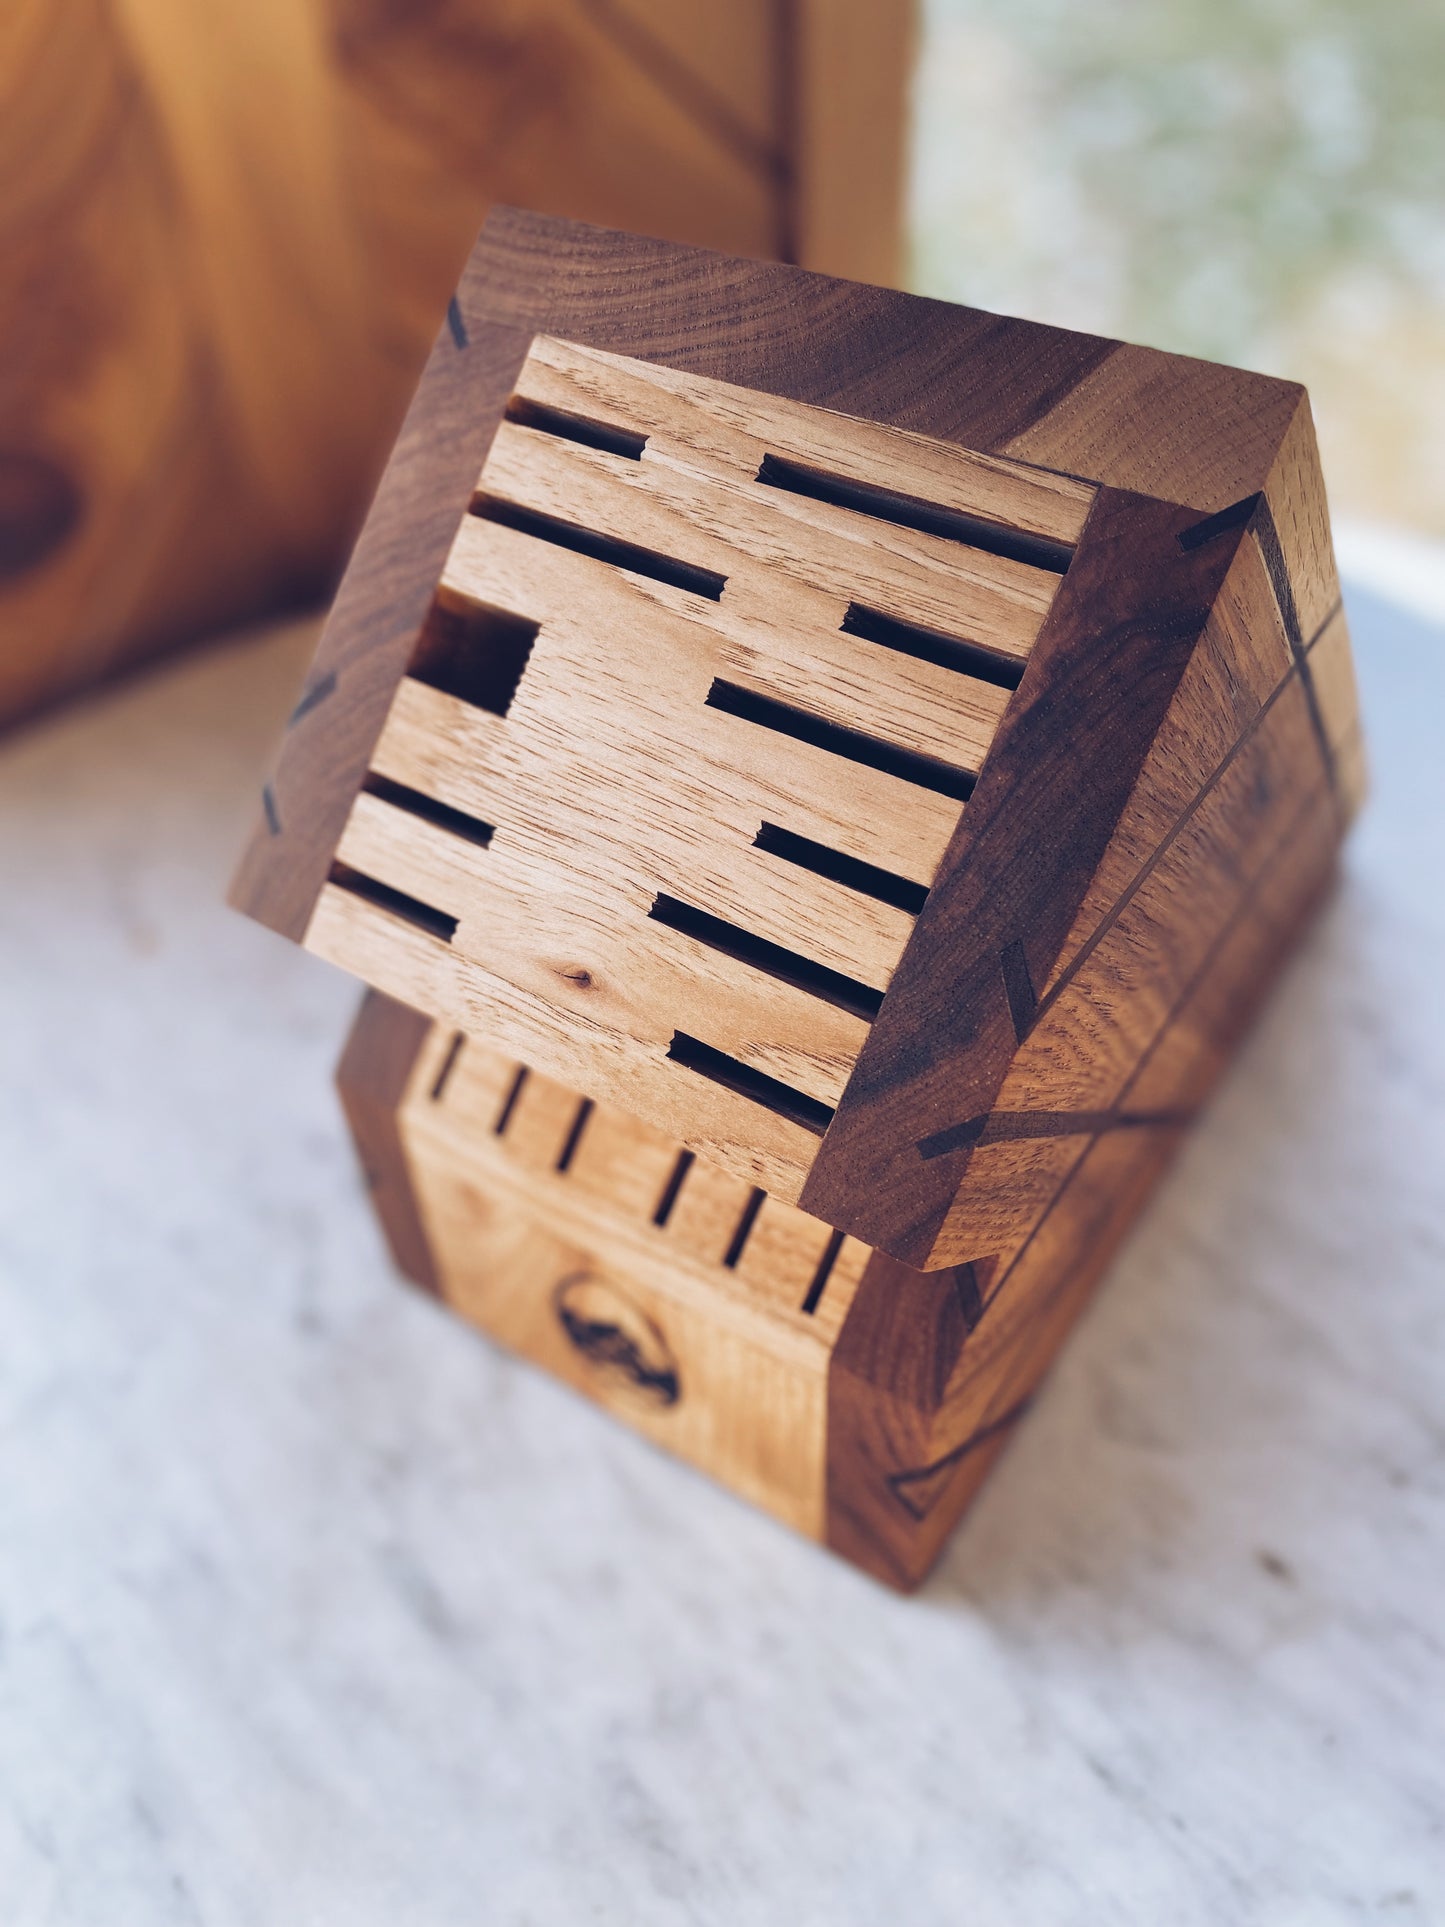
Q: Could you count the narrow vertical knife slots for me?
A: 6